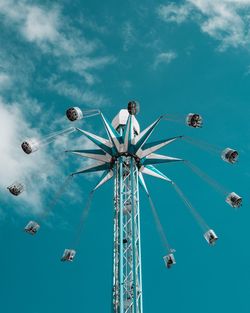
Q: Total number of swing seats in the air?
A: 11